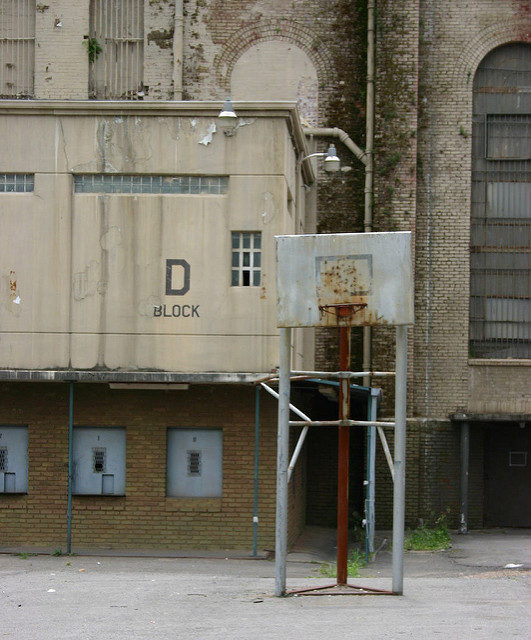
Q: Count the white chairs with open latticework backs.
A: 0